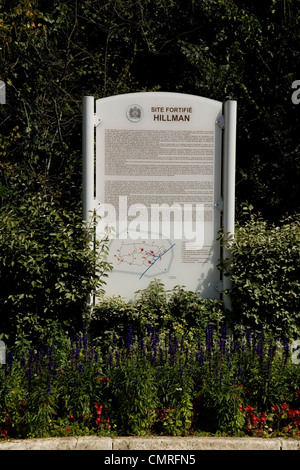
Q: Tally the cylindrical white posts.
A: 2